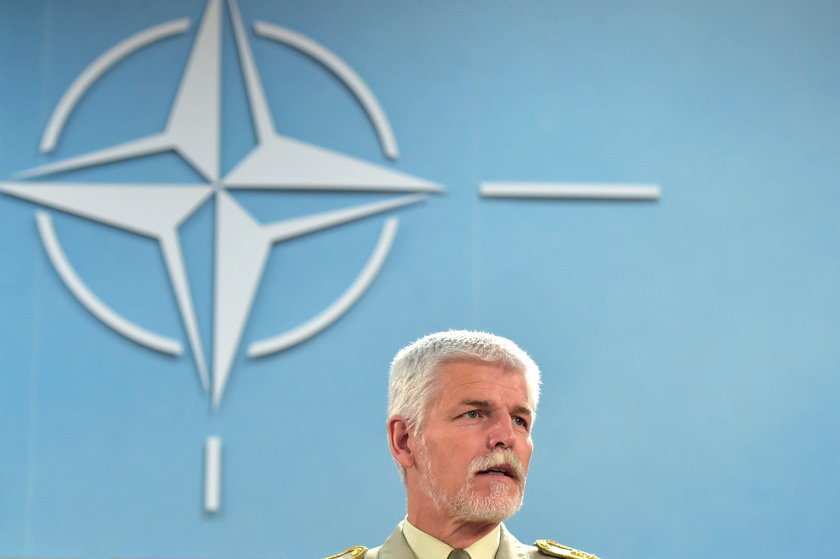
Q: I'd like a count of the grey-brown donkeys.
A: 0